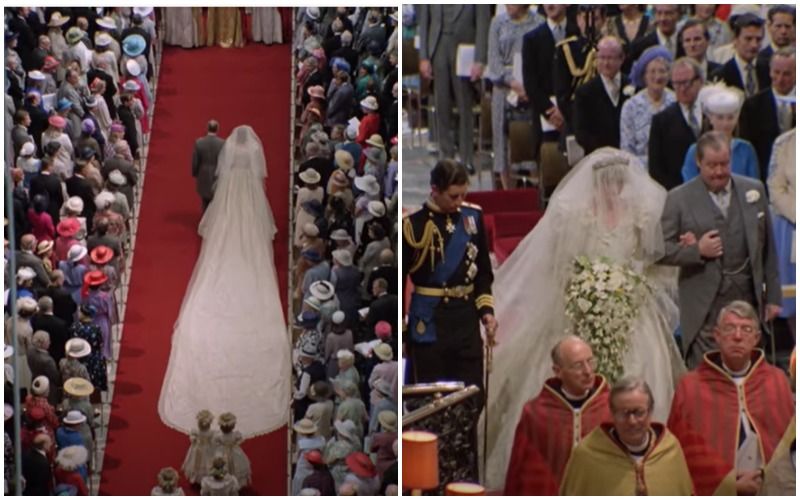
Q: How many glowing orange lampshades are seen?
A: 2